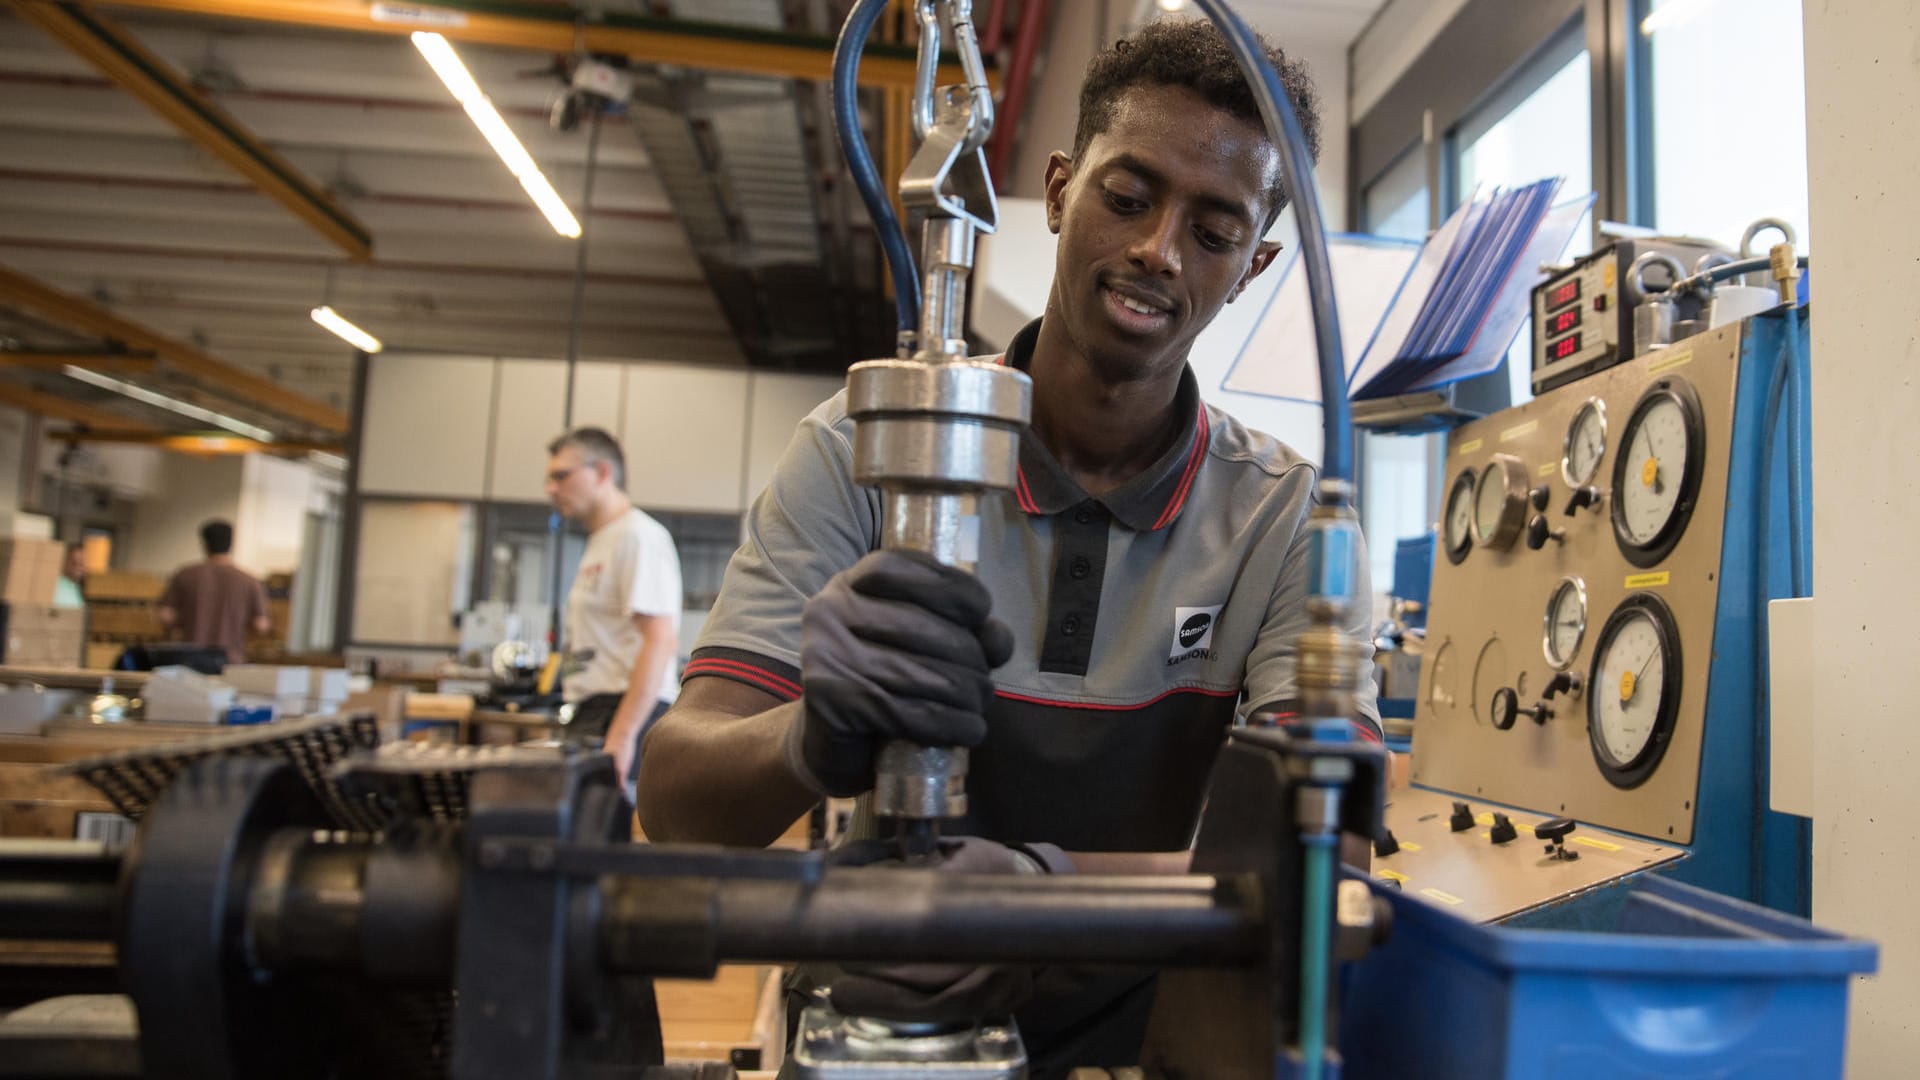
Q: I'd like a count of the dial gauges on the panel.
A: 6